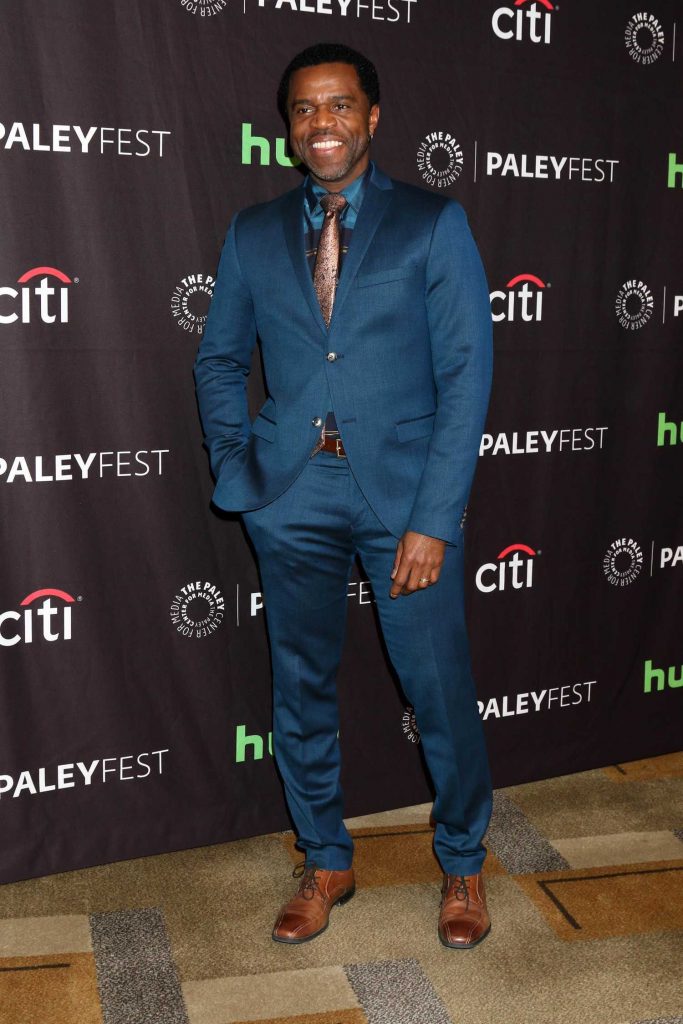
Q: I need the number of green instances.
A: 5